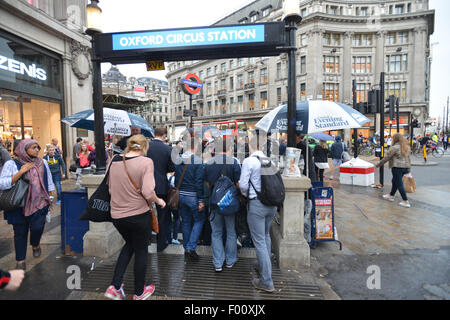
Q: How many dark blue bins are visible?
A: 1